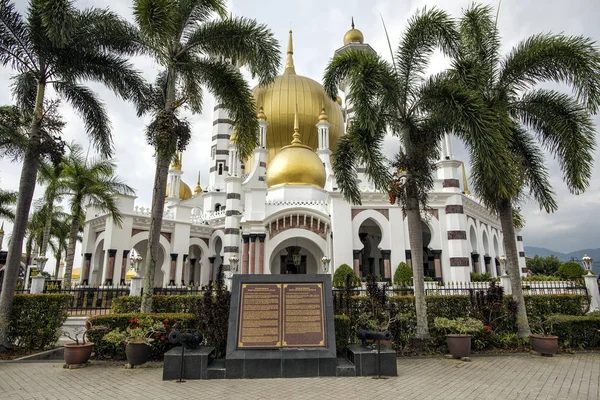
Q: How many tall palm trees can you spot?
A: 4